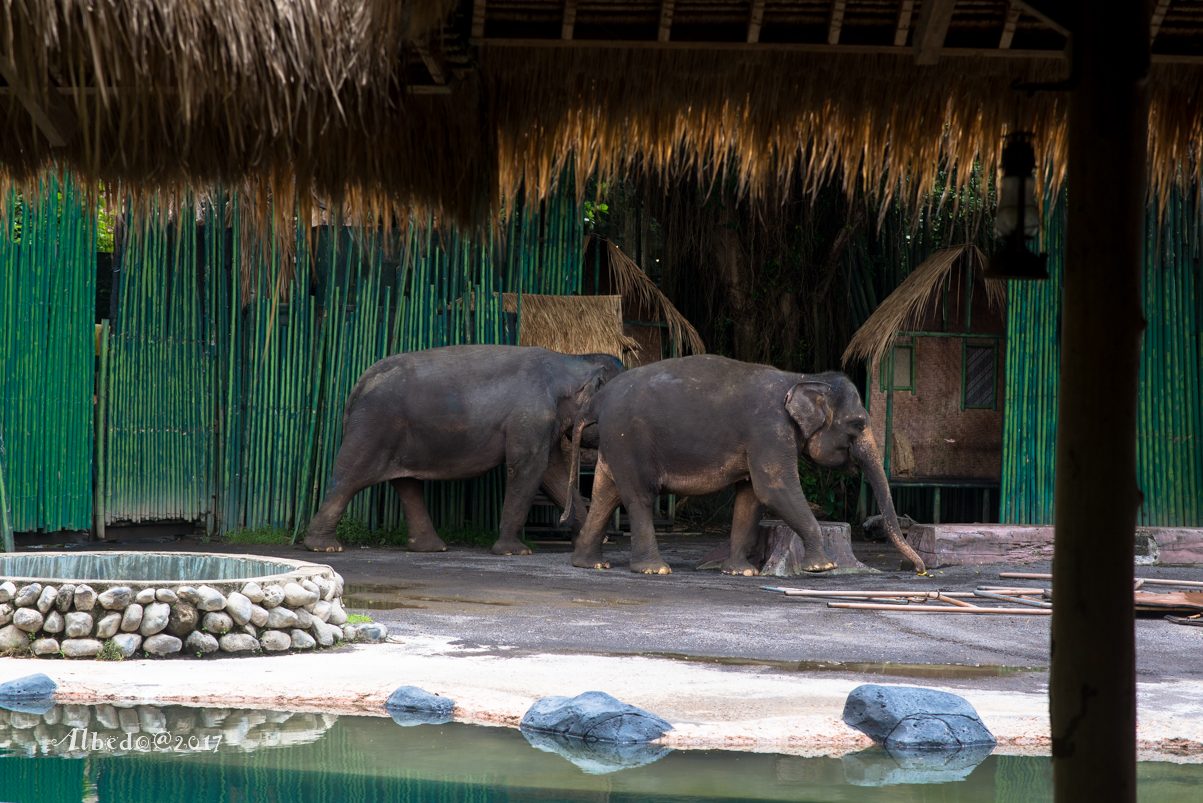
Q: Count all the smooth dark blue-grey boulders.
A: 4